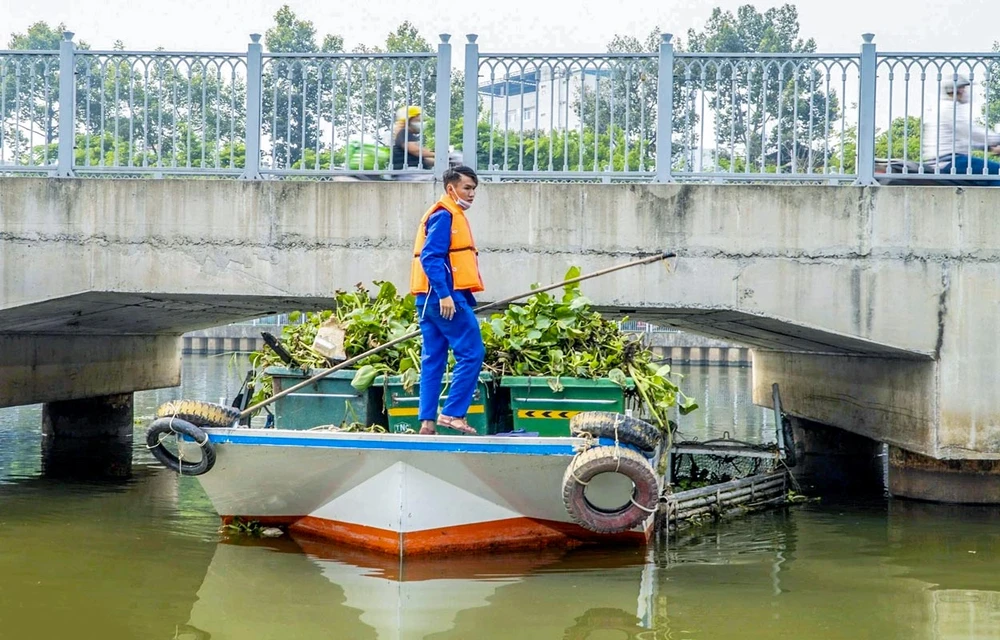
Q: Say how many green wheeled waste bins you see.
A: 3